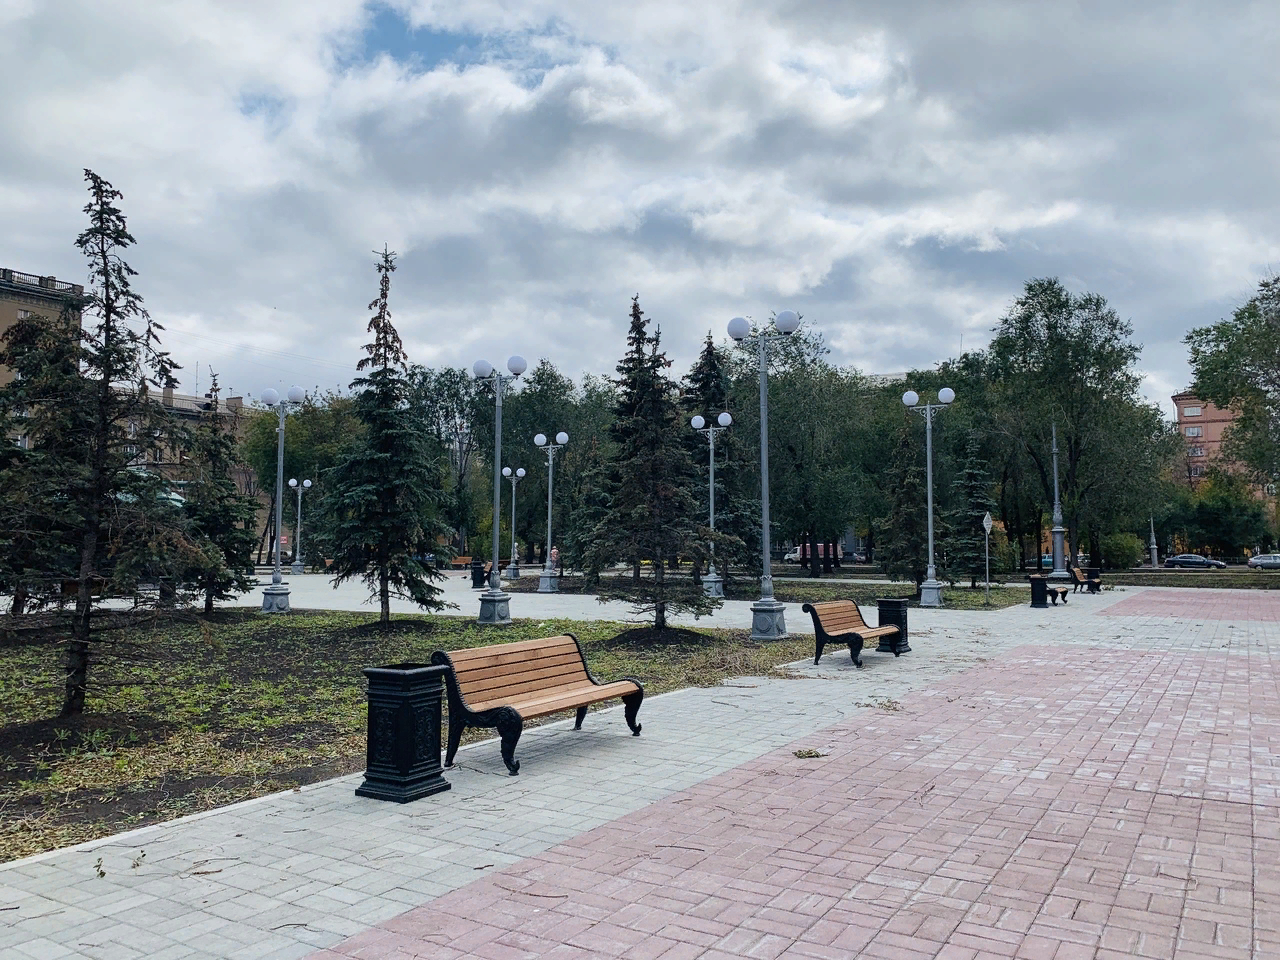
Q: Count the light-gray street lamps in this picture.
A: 8